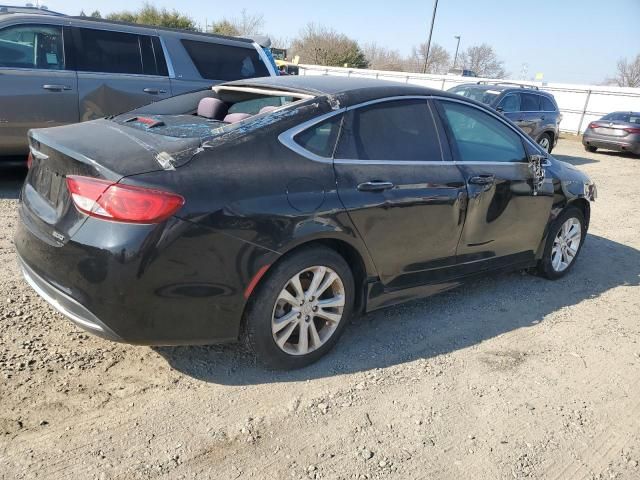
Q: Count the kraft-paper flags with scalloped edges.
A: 0